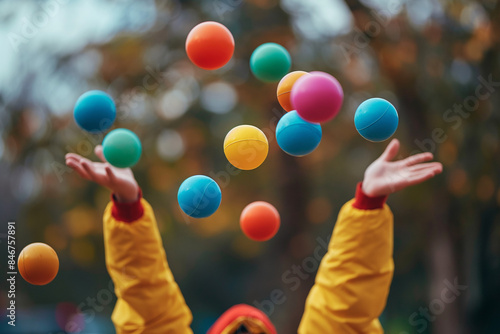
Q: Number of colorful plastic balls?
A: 12